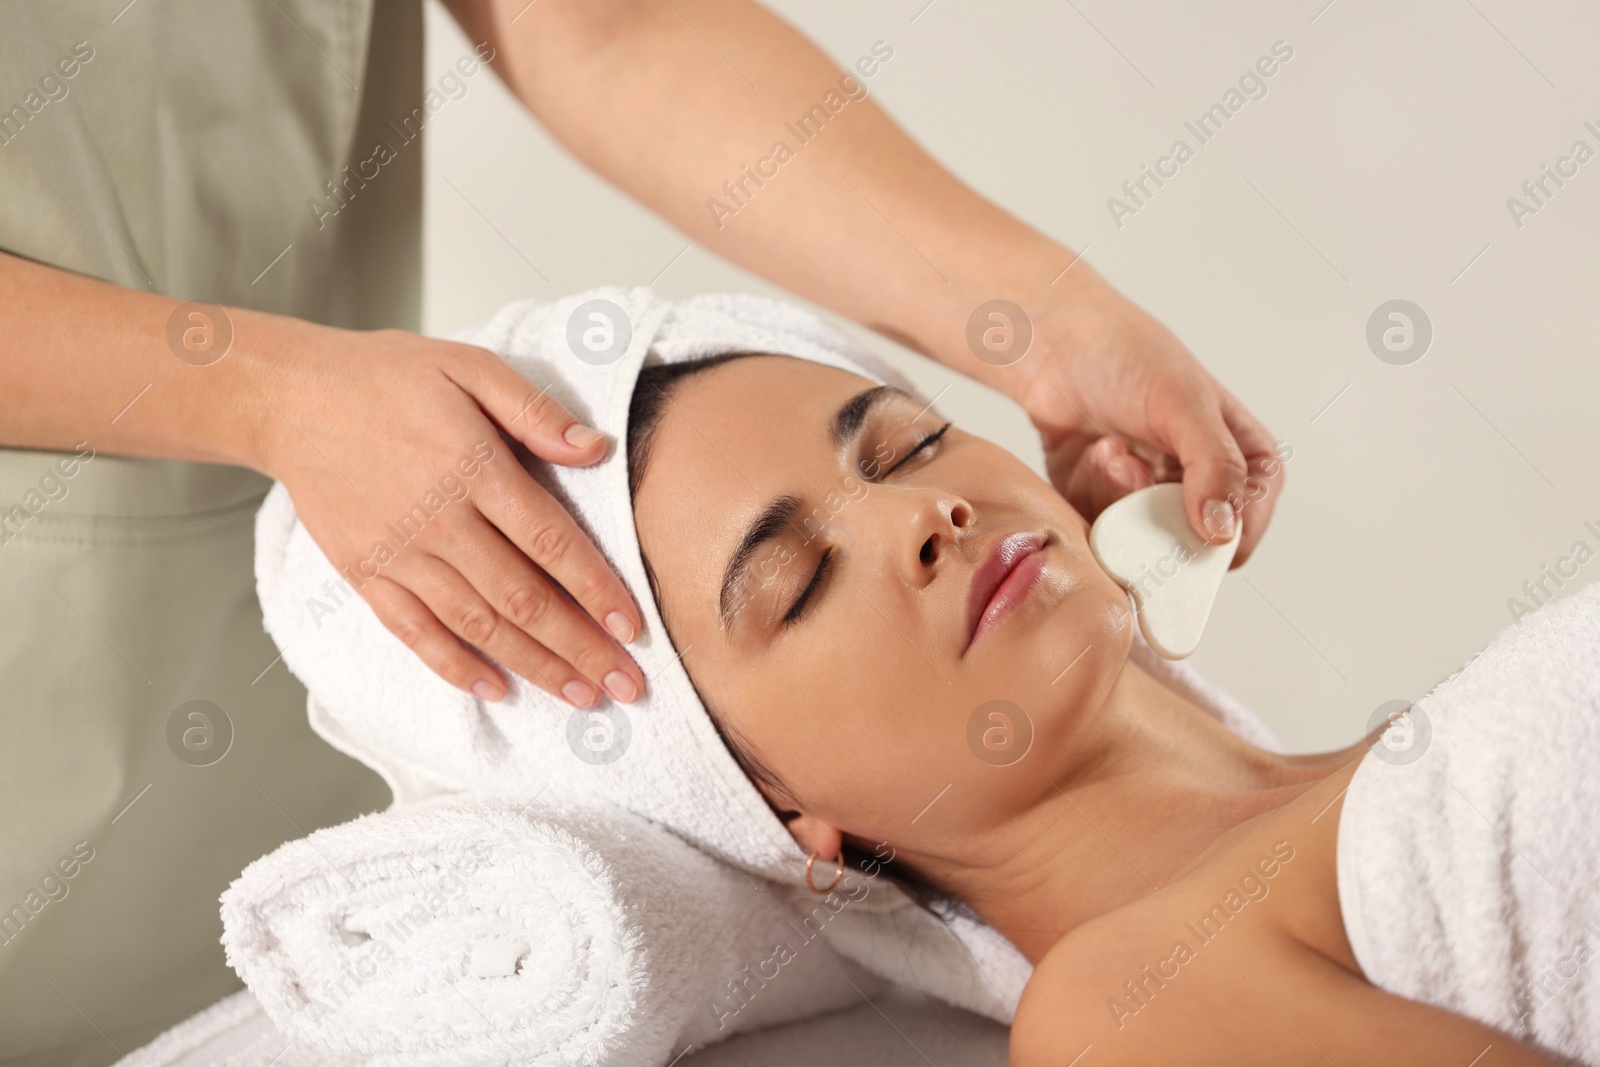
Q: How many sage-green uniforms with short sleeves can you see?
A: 1